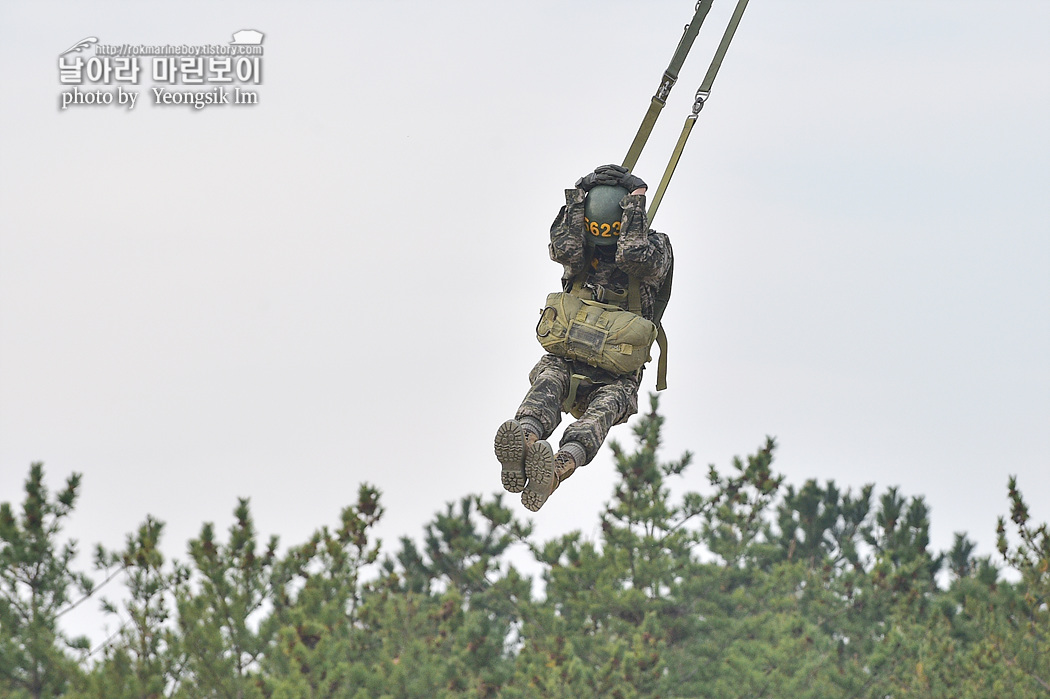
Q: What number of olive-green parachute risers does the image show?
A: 2